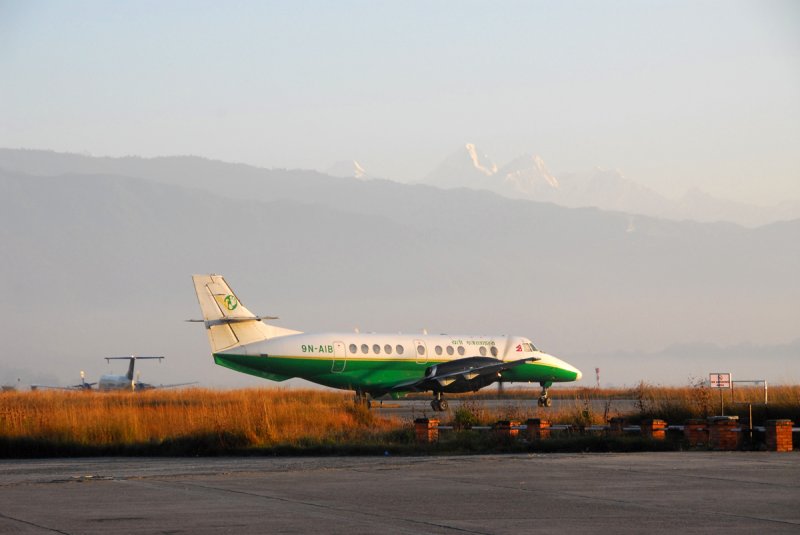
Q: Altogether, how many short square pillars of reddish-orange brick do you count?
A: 8